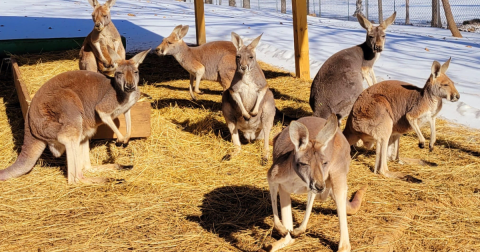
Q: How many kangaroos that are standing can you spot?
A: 7